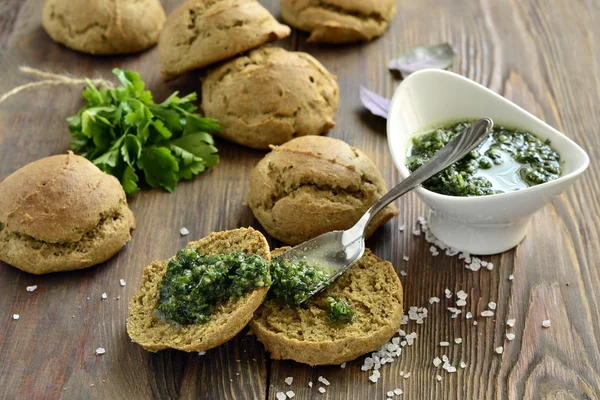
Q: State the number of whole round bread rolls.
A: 6